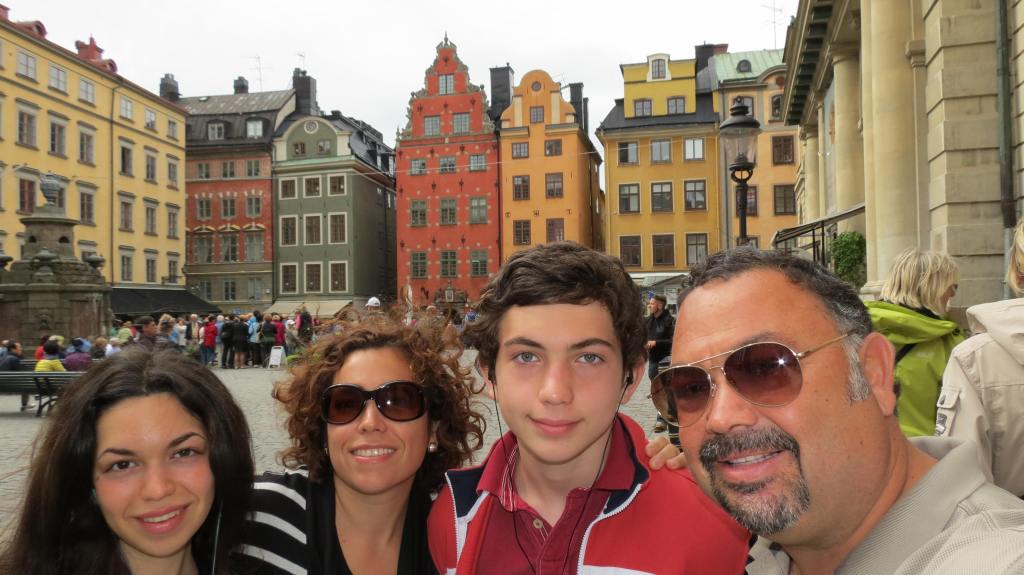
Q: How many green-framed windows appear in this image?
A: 12